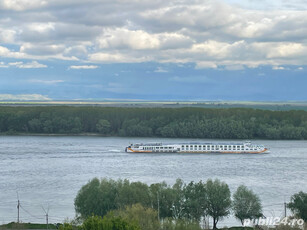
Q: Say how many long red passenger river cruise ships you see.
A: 0